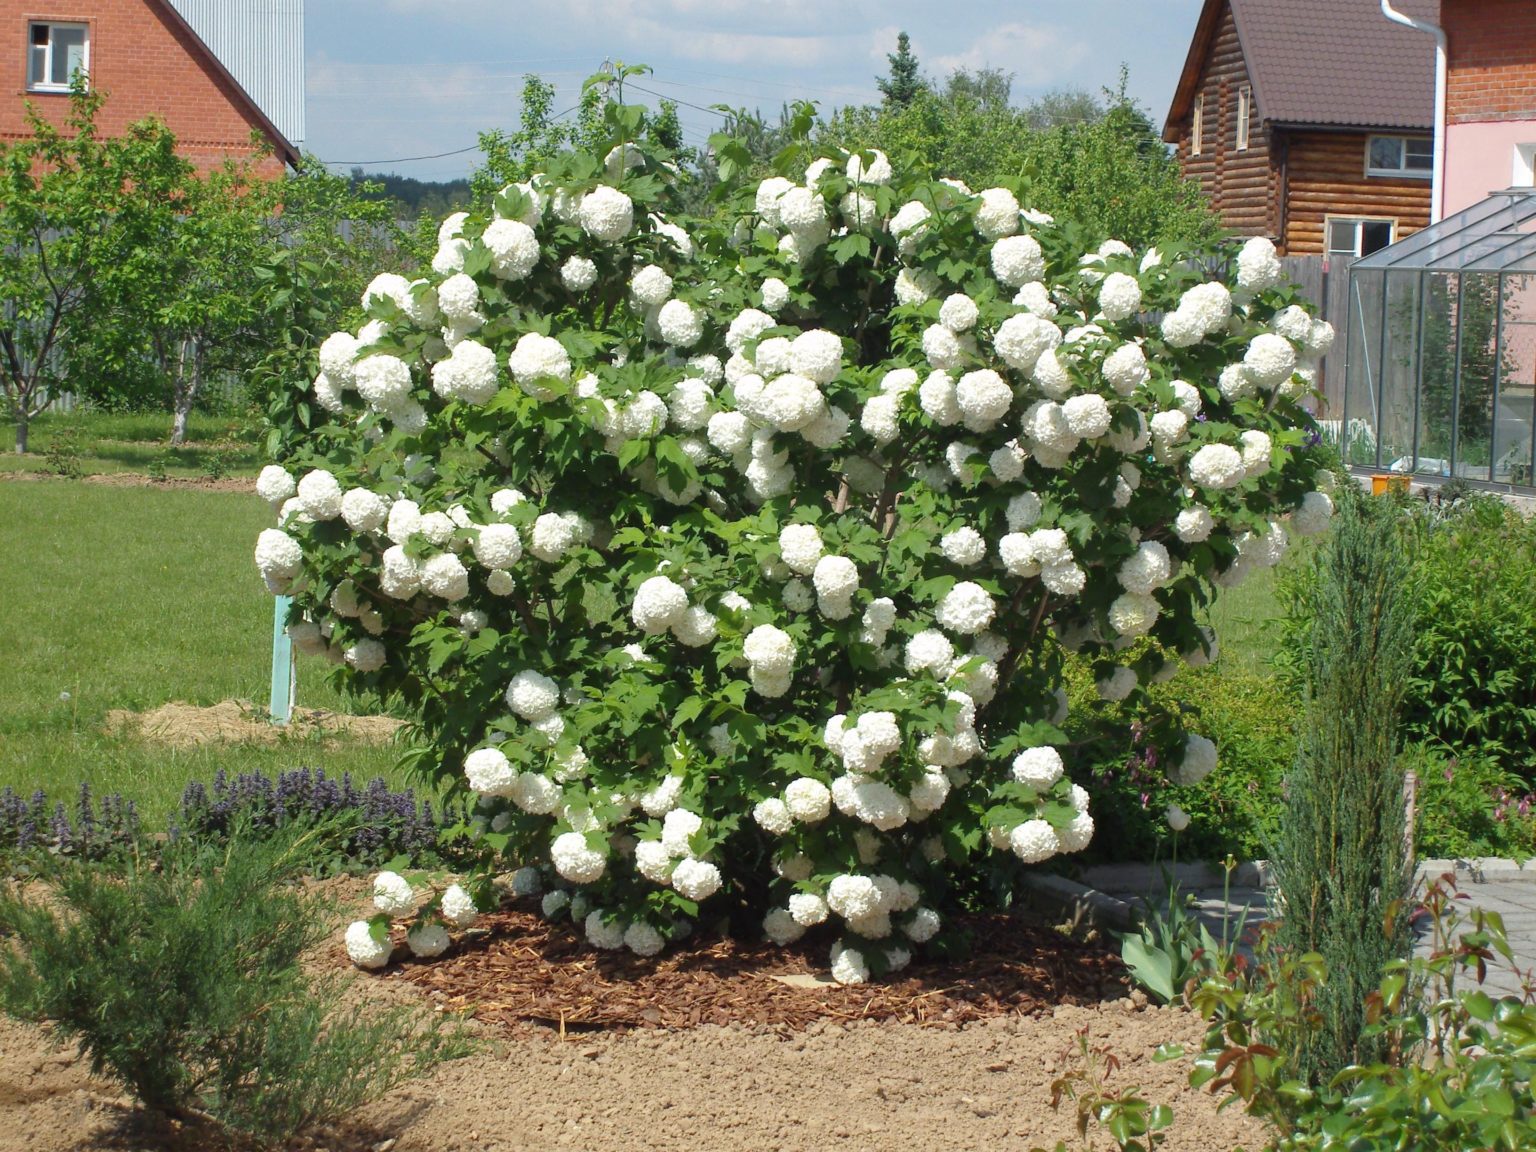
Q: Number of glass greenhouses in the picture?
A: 1